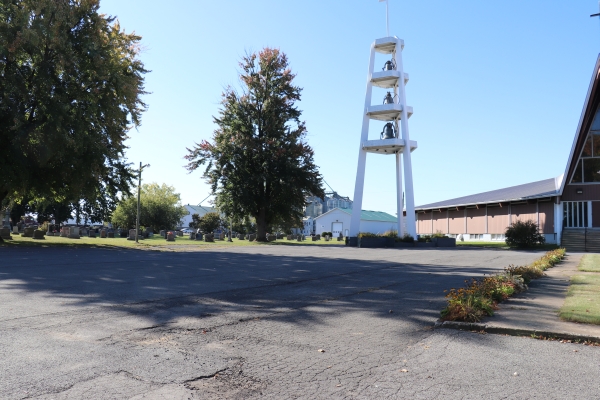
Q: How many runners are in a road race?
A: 0